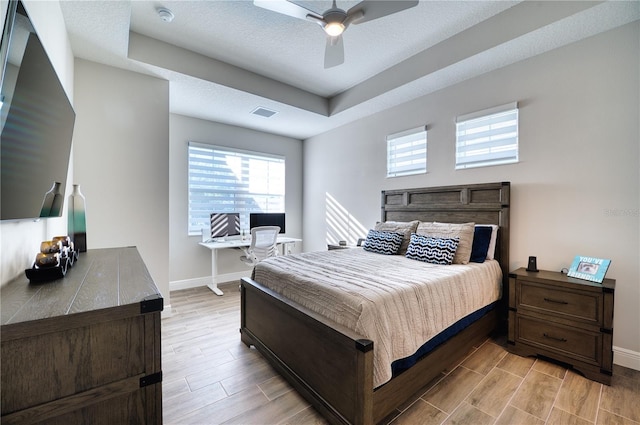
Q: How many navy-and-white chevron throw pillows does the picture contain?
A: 2